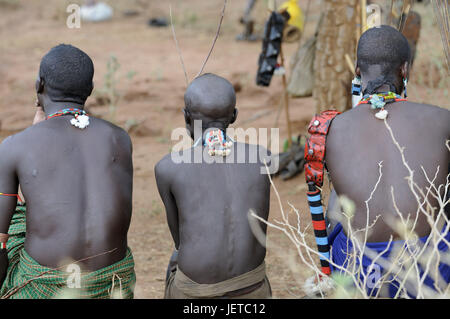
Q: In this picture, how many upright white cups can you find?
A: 0